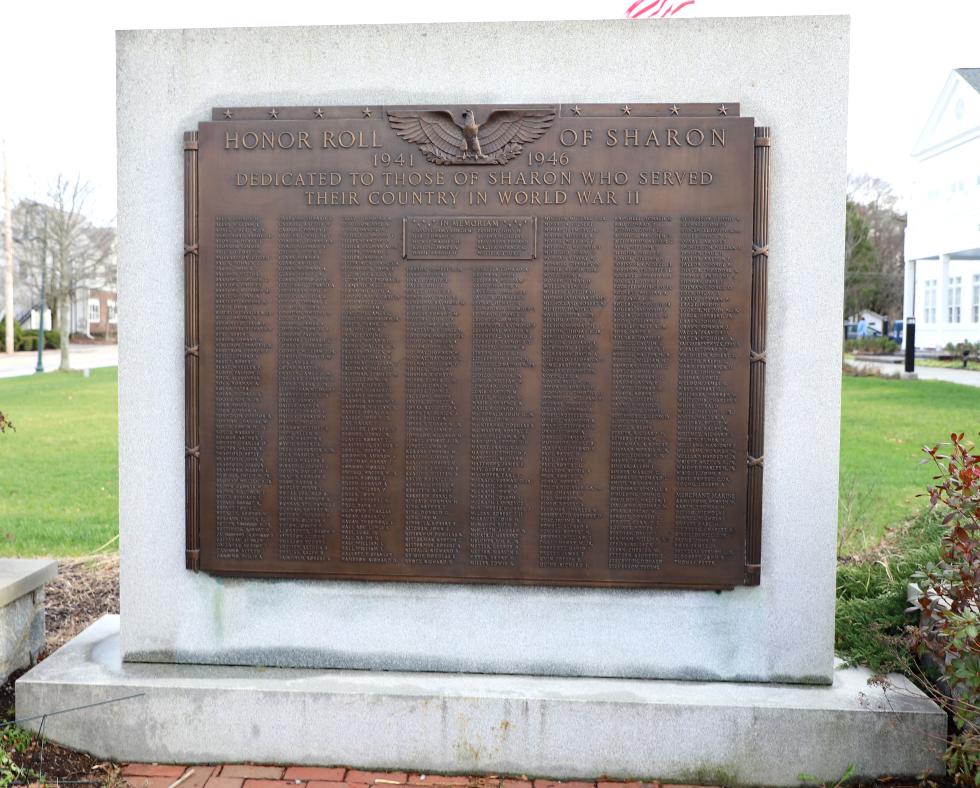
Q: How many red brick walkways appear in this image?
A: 1